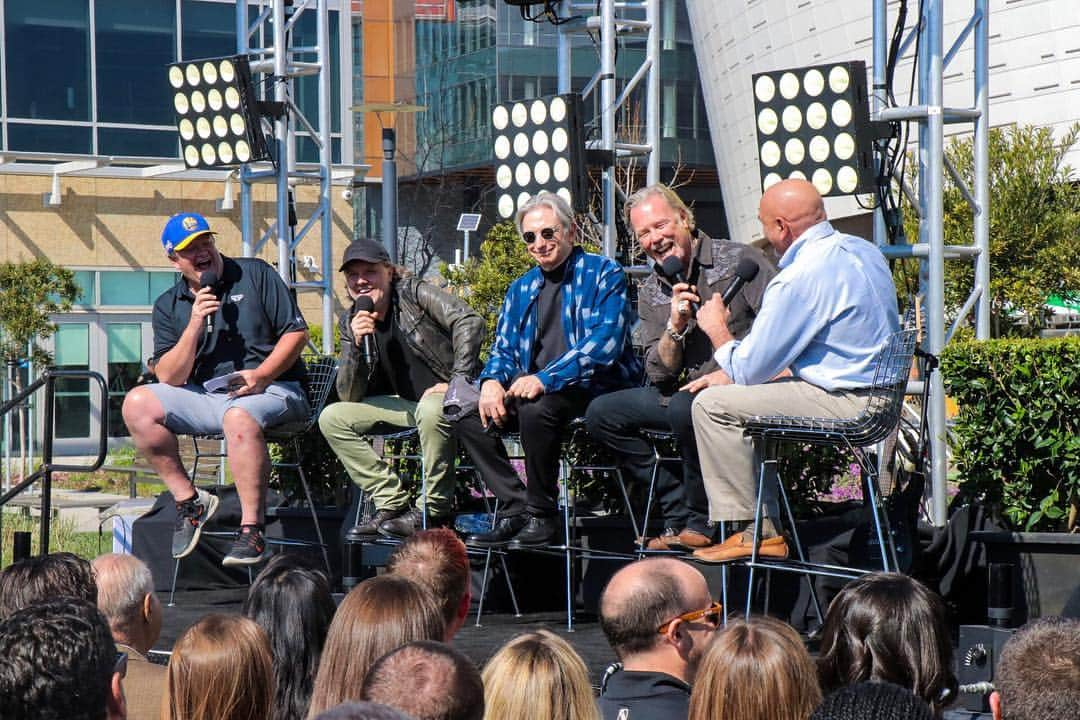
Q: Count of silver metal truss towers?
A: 3